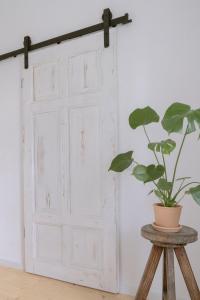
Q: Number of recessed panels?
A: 6